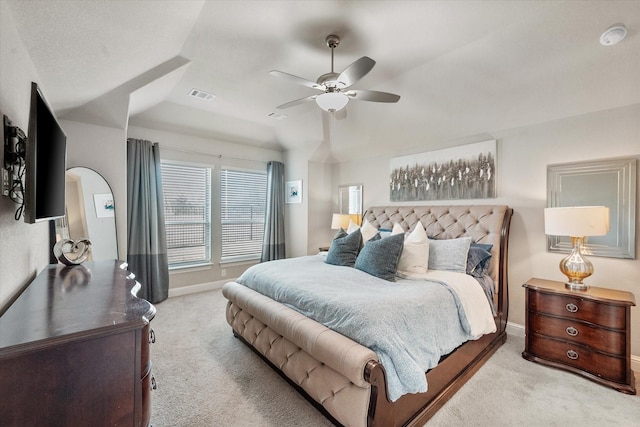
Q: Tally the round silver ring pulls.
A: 3